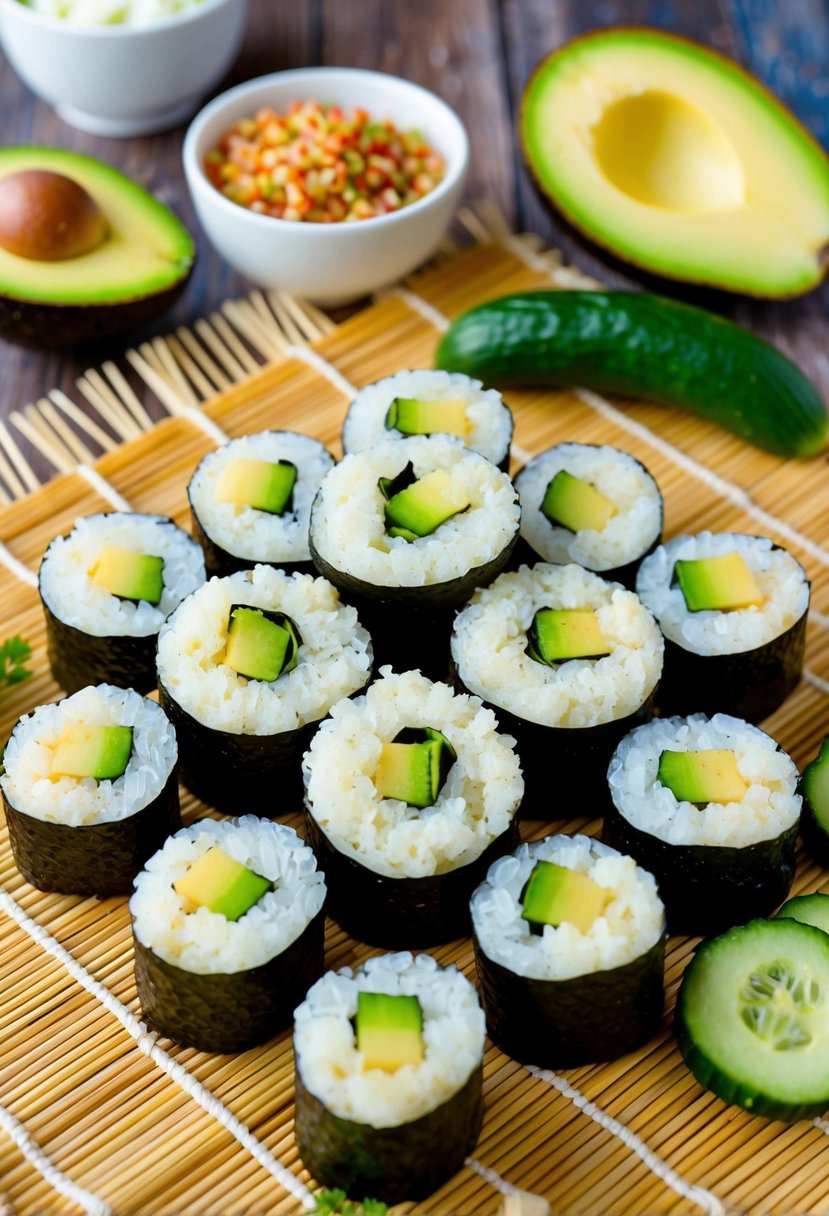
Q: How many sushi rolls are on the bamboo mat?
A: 14